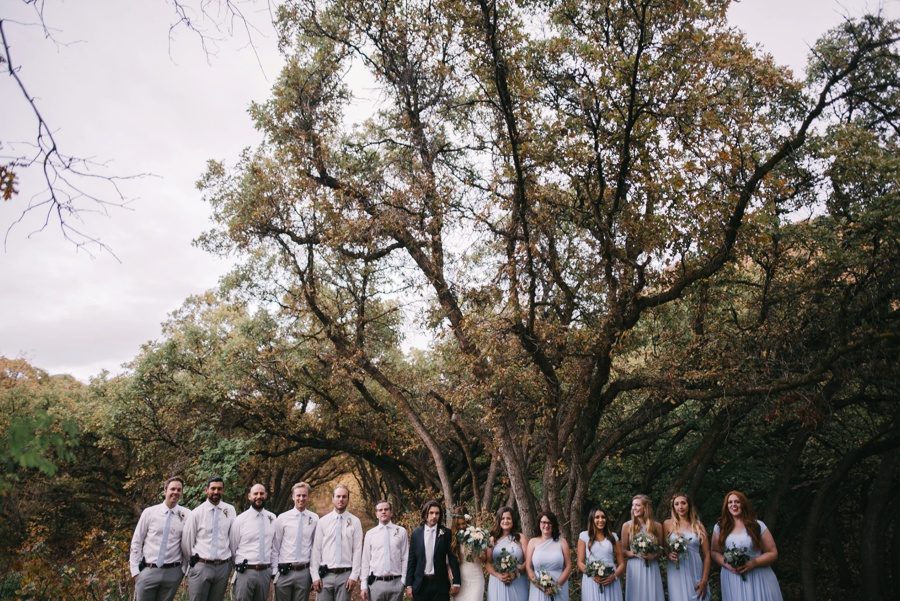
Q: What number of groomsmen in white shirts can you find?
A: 6